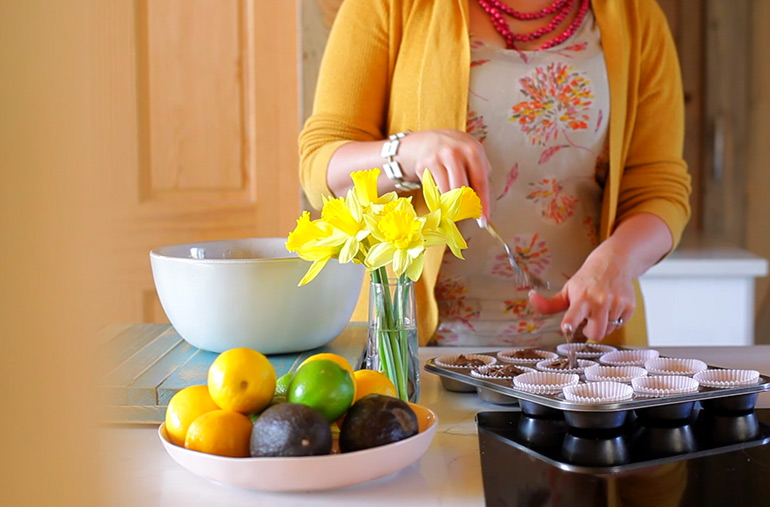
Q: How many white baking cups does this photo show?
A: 12